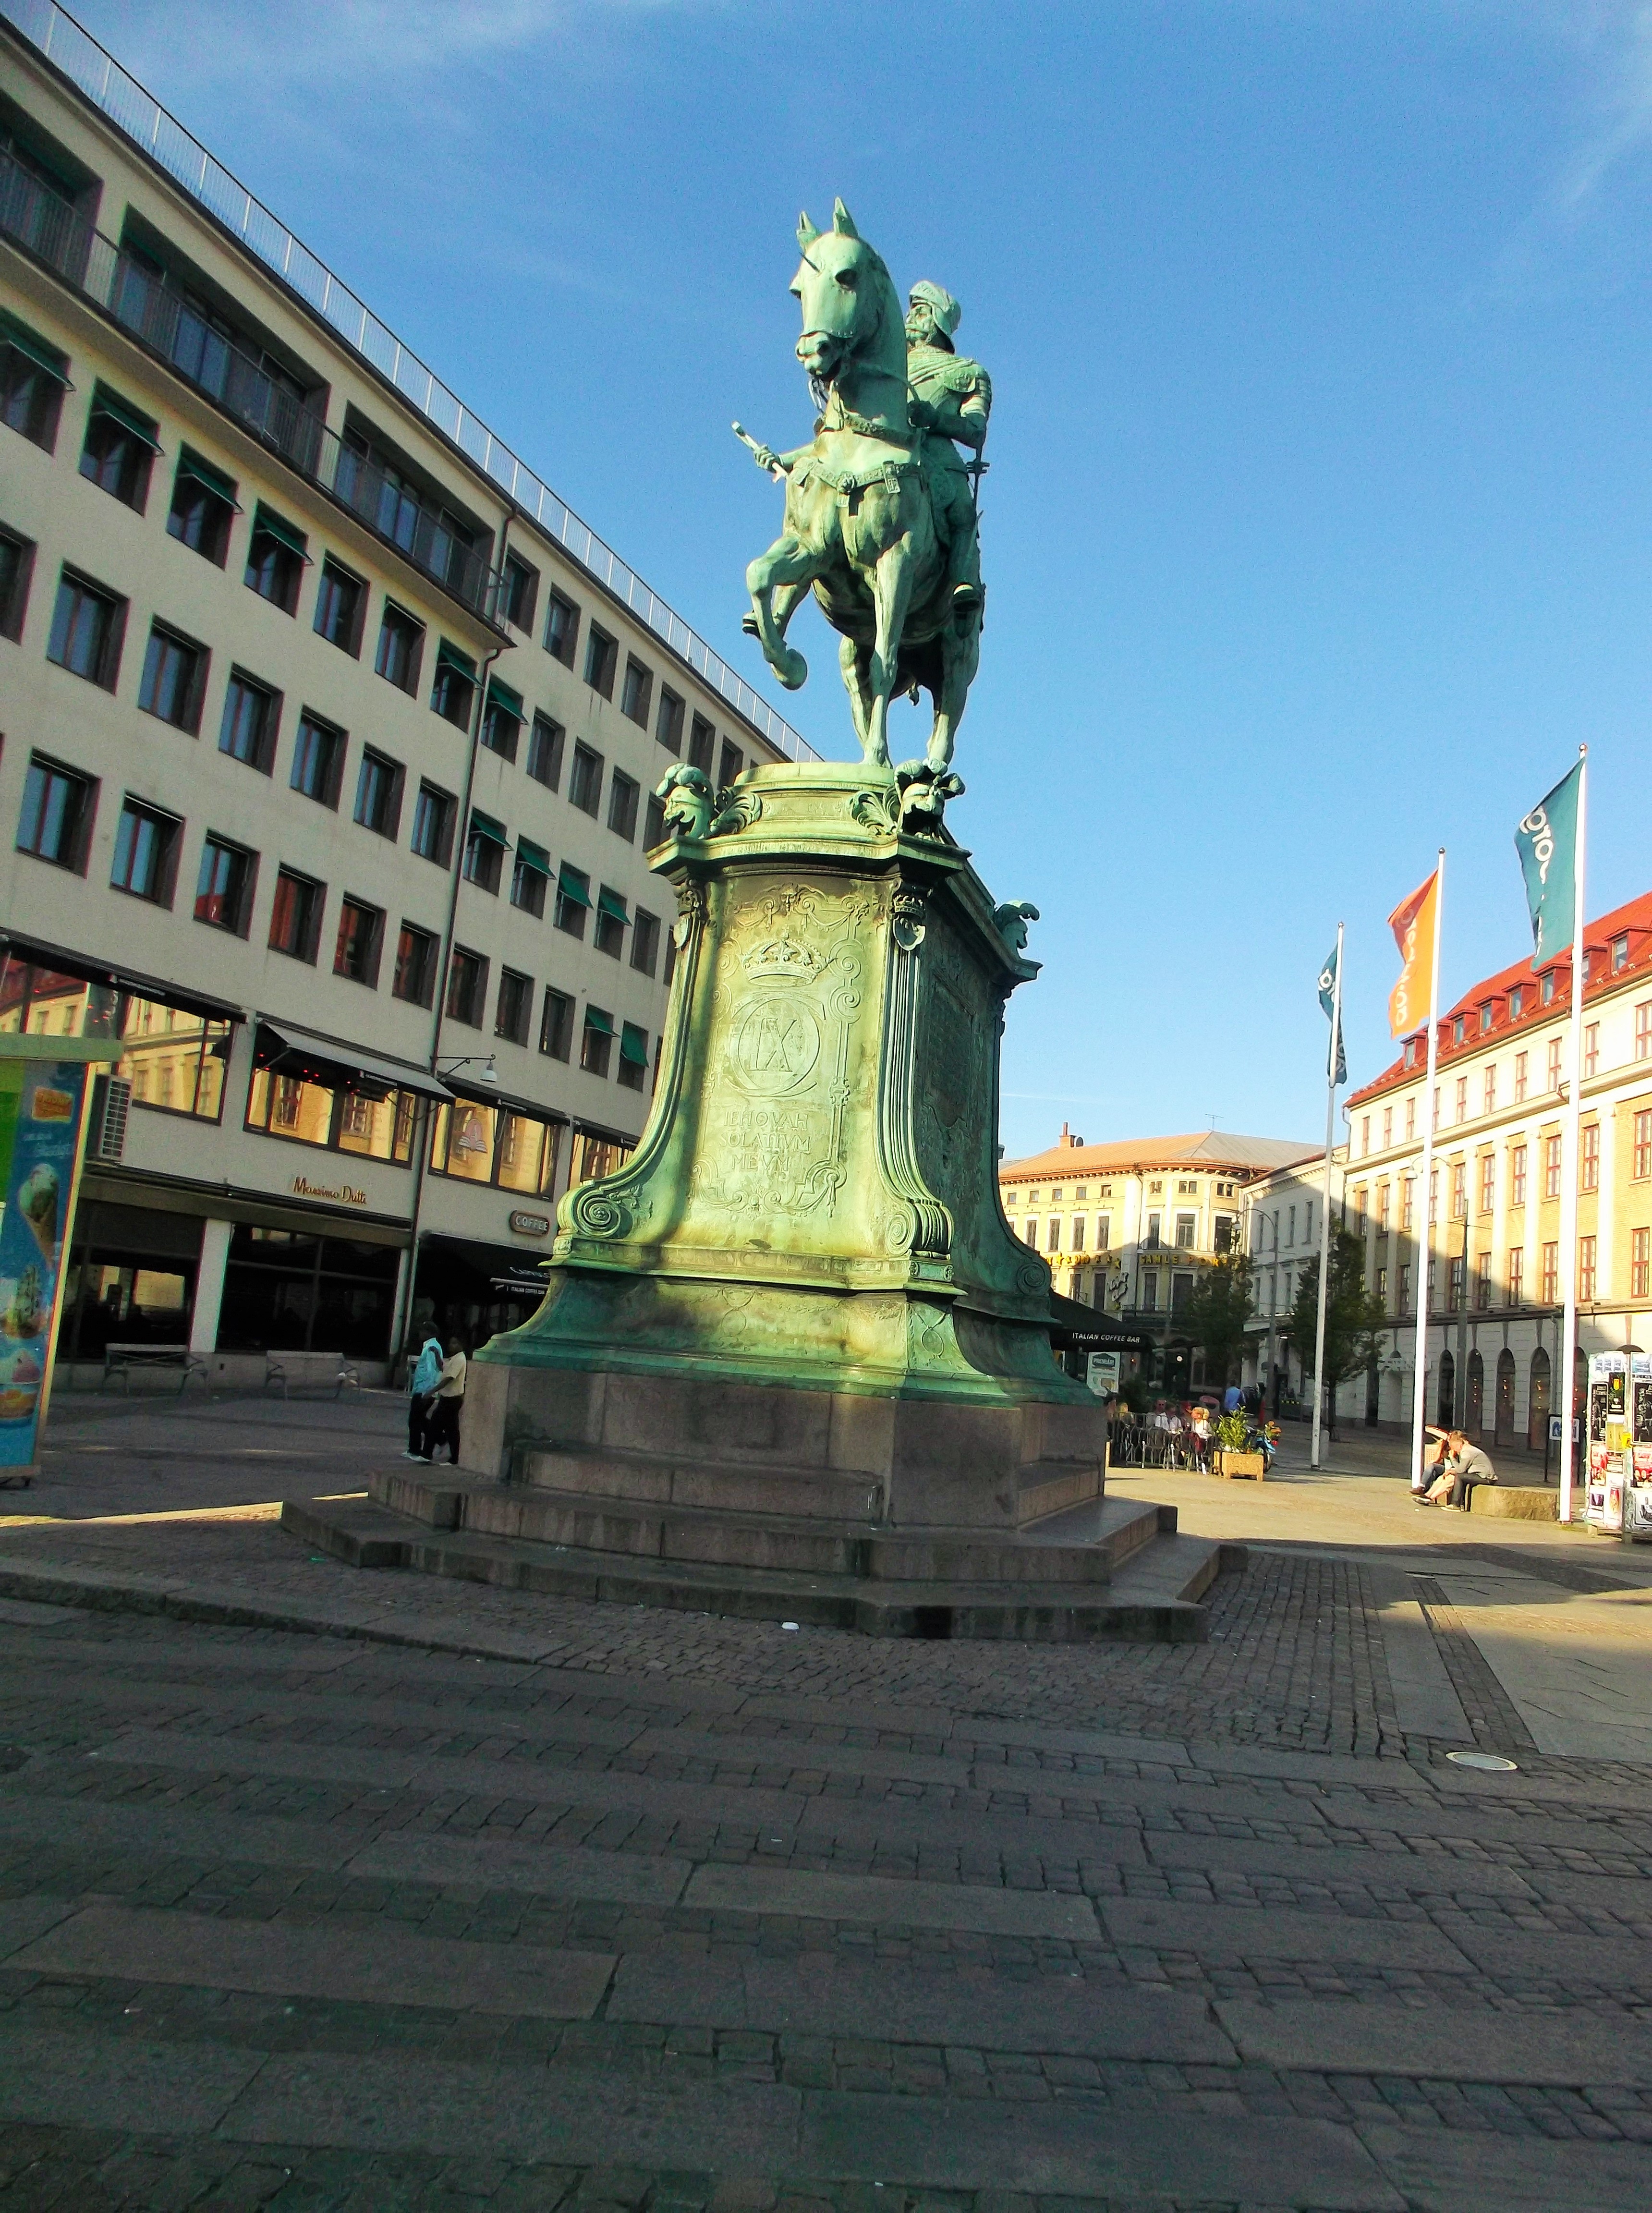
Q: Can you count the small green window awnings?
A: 12